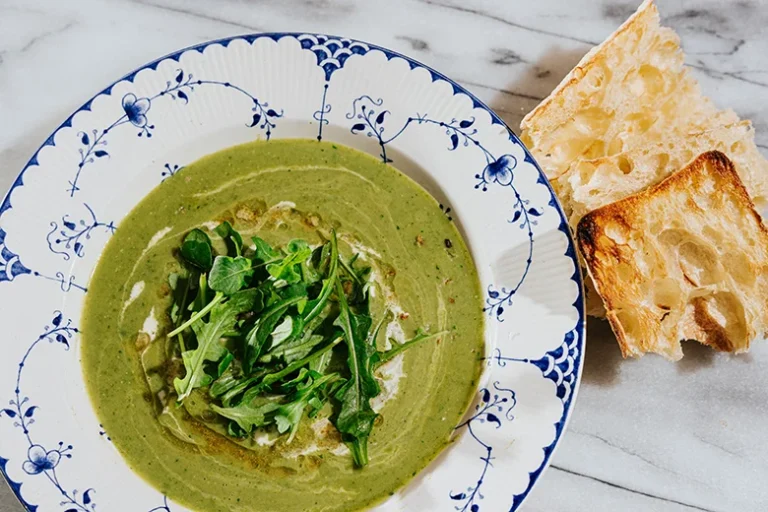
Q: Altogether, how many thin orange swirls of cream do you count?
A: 0